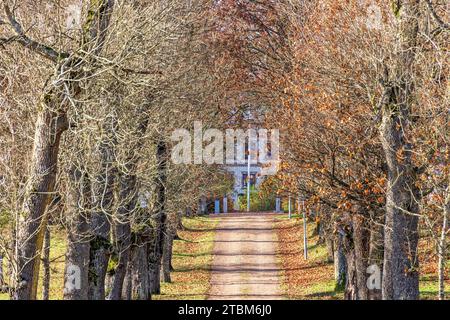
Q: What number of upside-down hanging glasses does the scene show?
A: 0